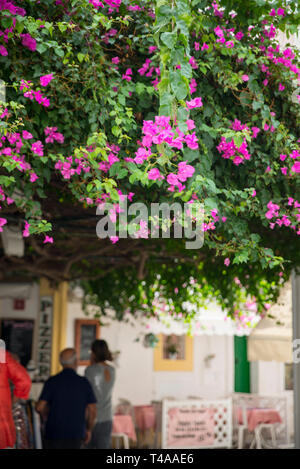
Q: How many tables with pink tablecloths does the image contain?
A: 3